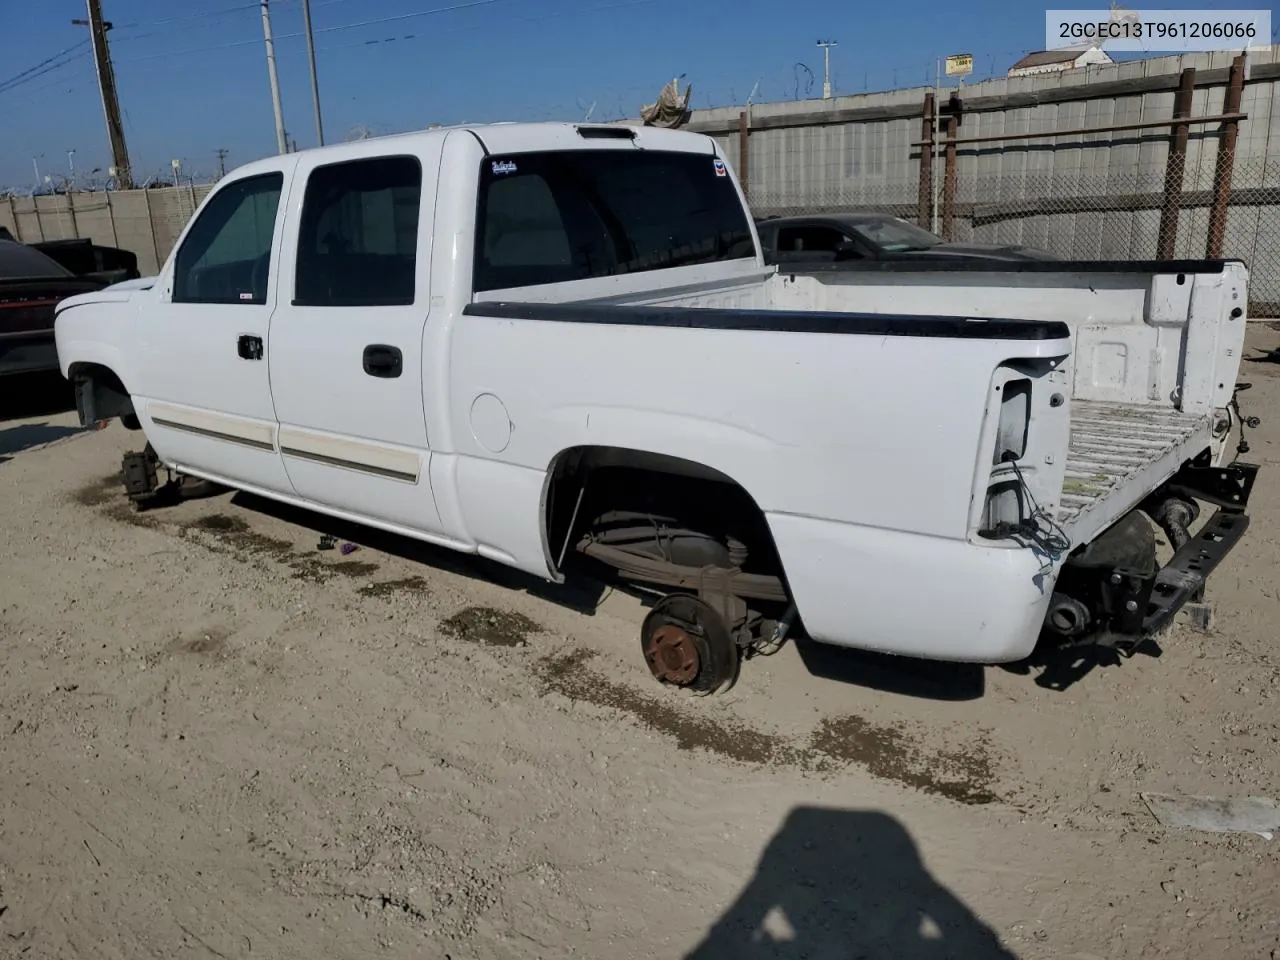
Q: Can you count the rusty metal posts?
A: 5